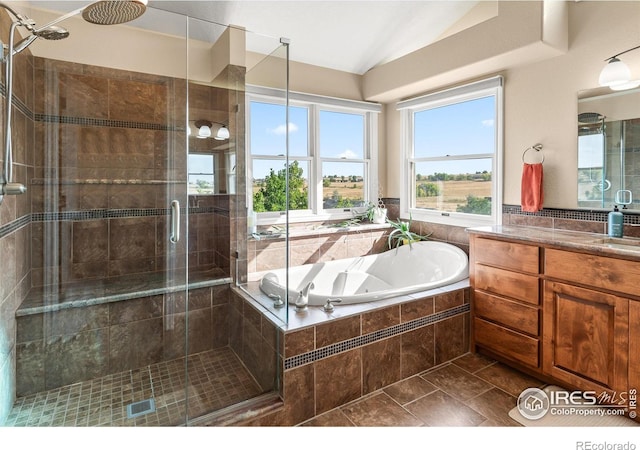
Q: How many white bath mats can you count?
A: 1